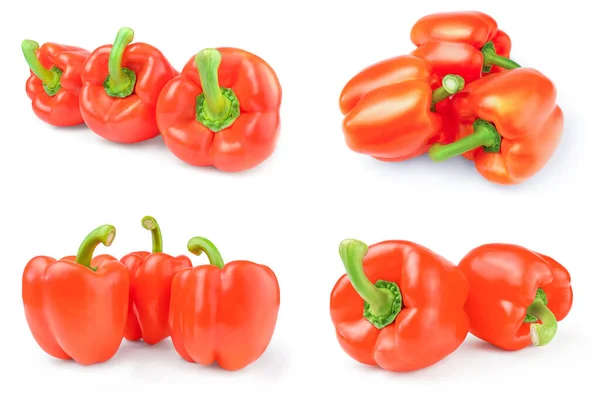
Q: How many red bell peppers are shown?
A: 11